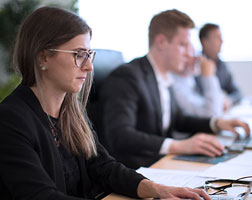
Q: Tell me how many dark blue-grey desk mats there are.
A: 1